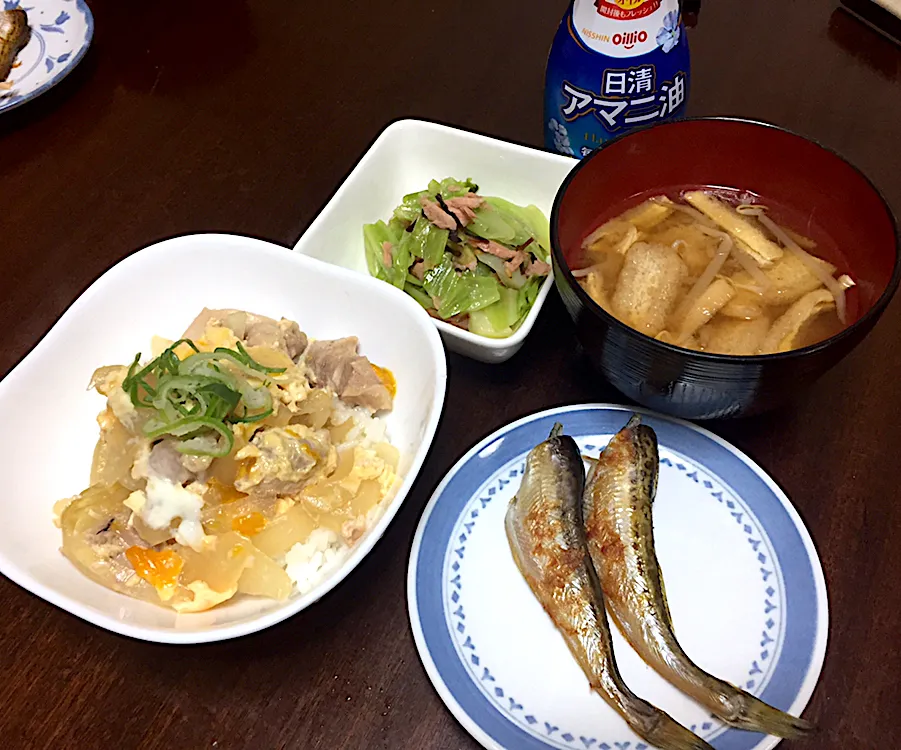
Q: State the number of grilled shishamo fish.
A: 2